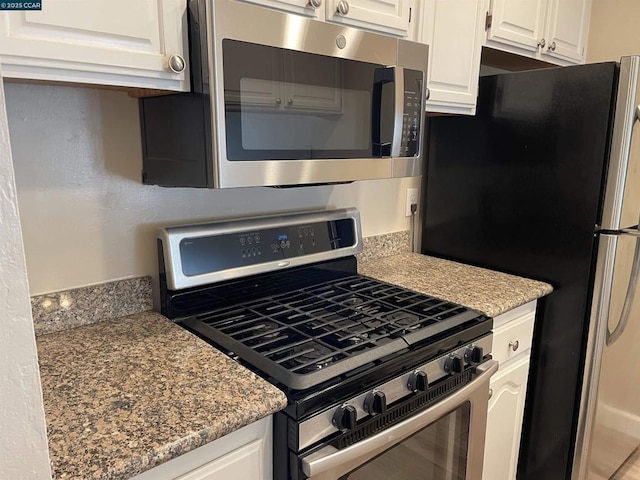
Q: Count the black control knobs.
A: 5